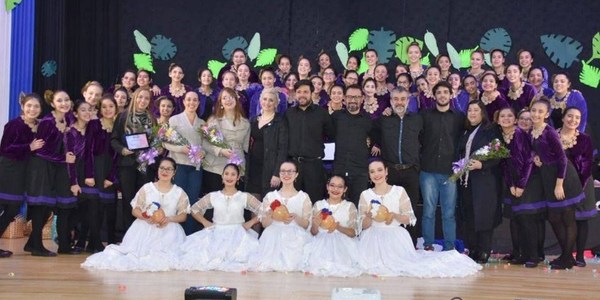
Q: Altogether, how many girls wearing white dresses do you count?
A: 5